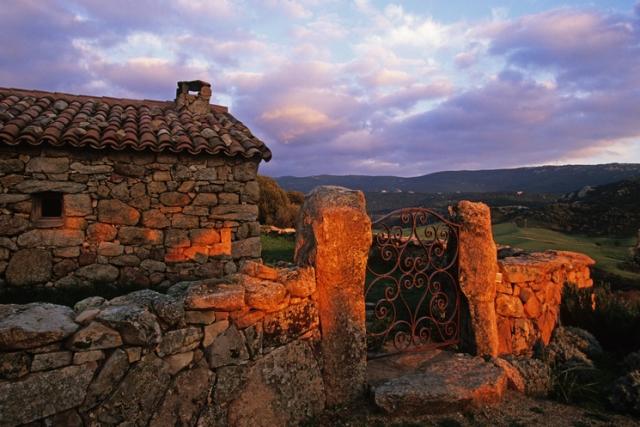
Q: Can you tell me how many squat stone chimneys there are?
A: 1